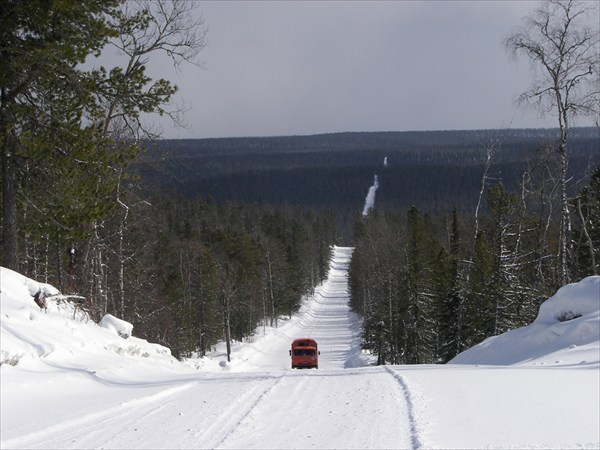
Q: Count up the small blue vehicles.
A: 0